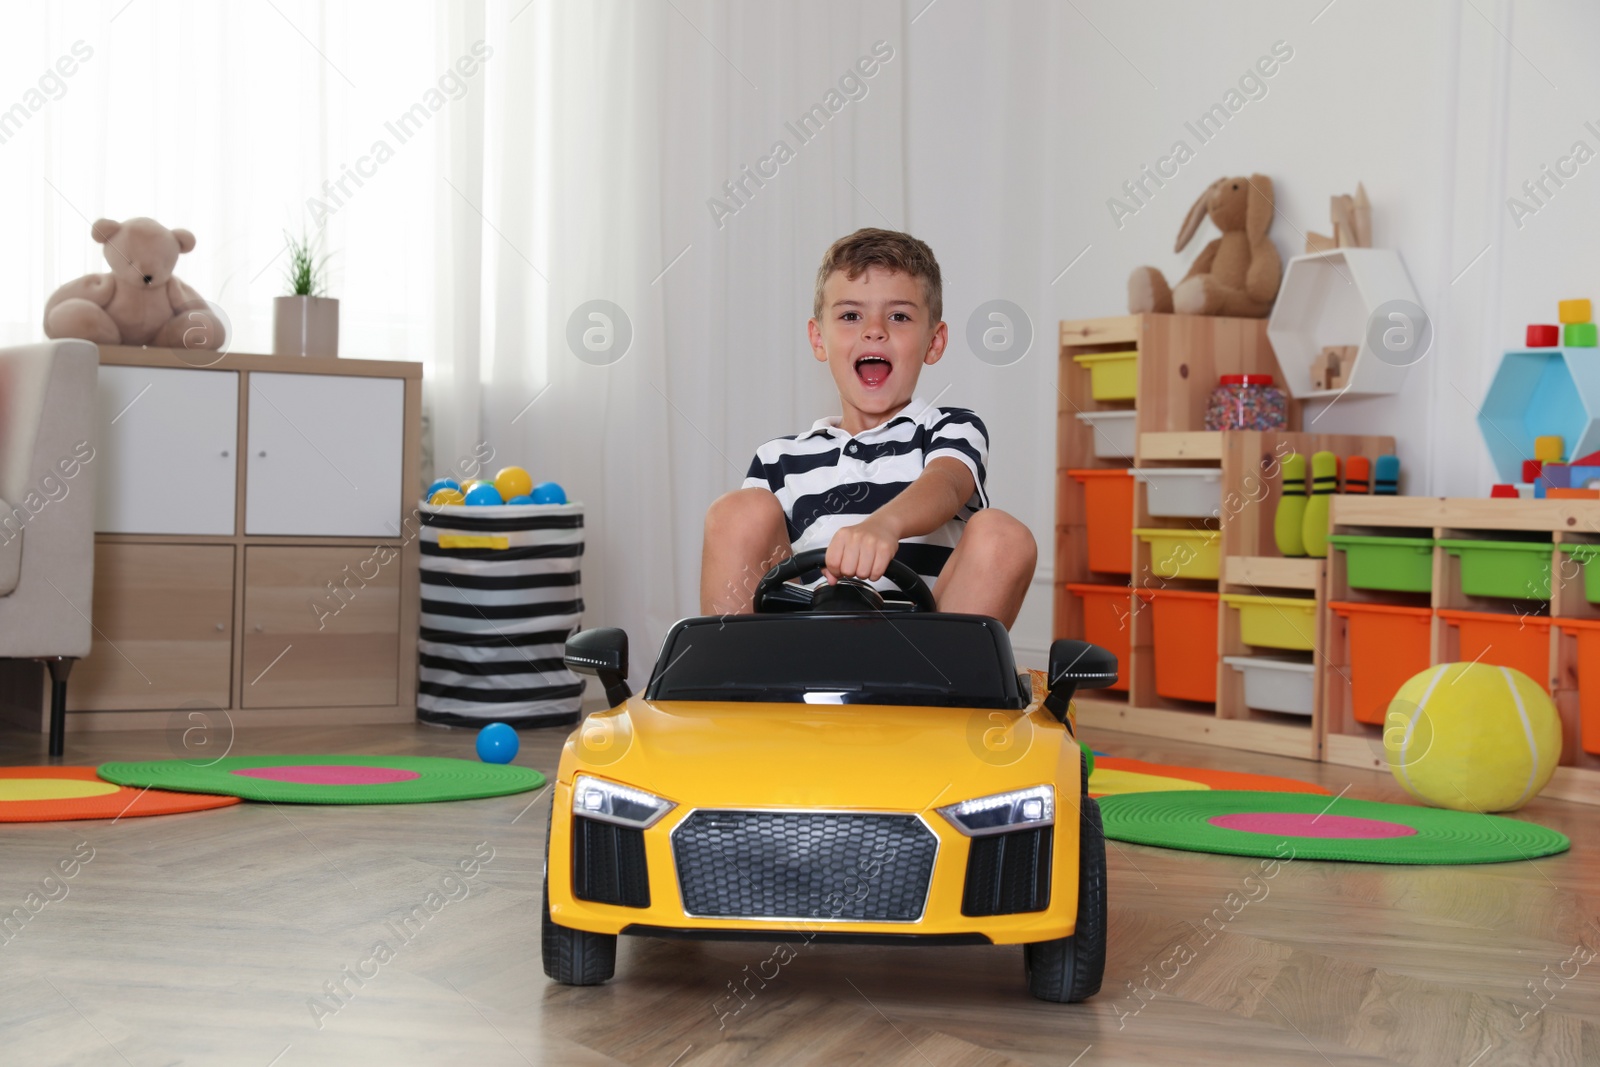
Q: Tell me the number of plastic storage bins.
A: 15